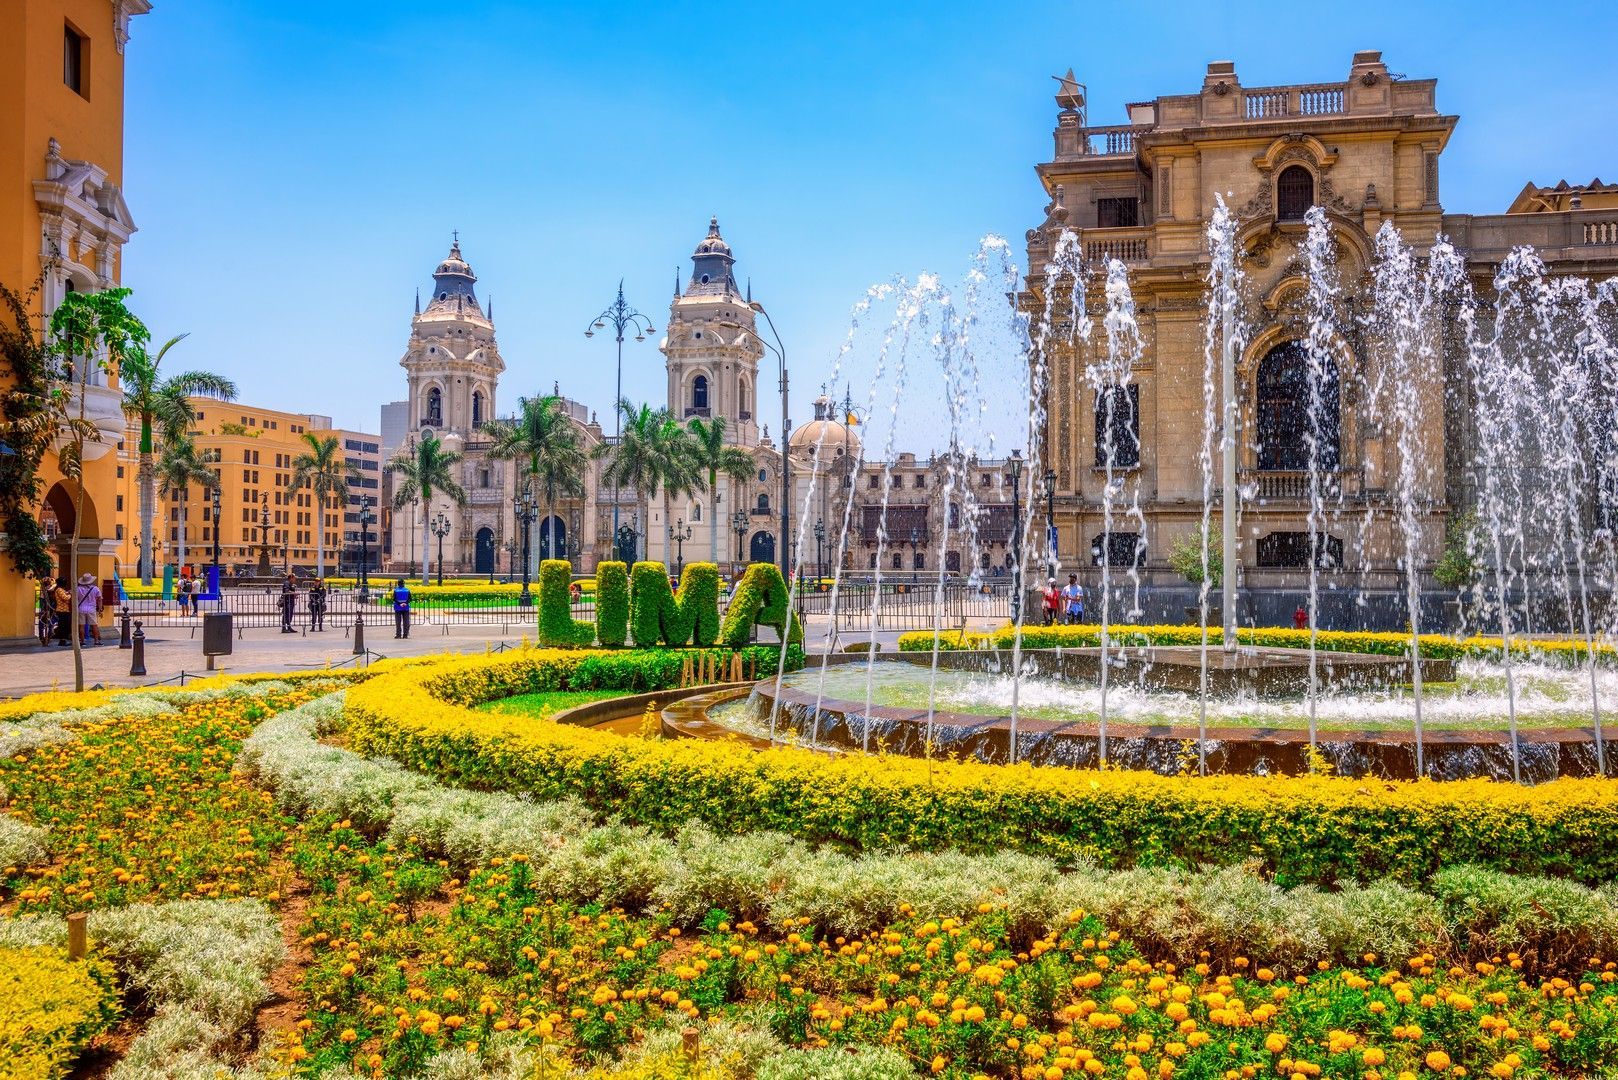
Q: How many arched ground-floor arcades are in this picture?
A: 1